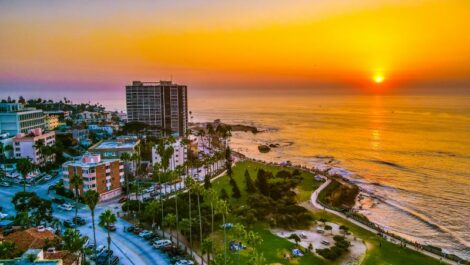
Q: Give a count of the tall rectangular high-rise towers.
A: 1